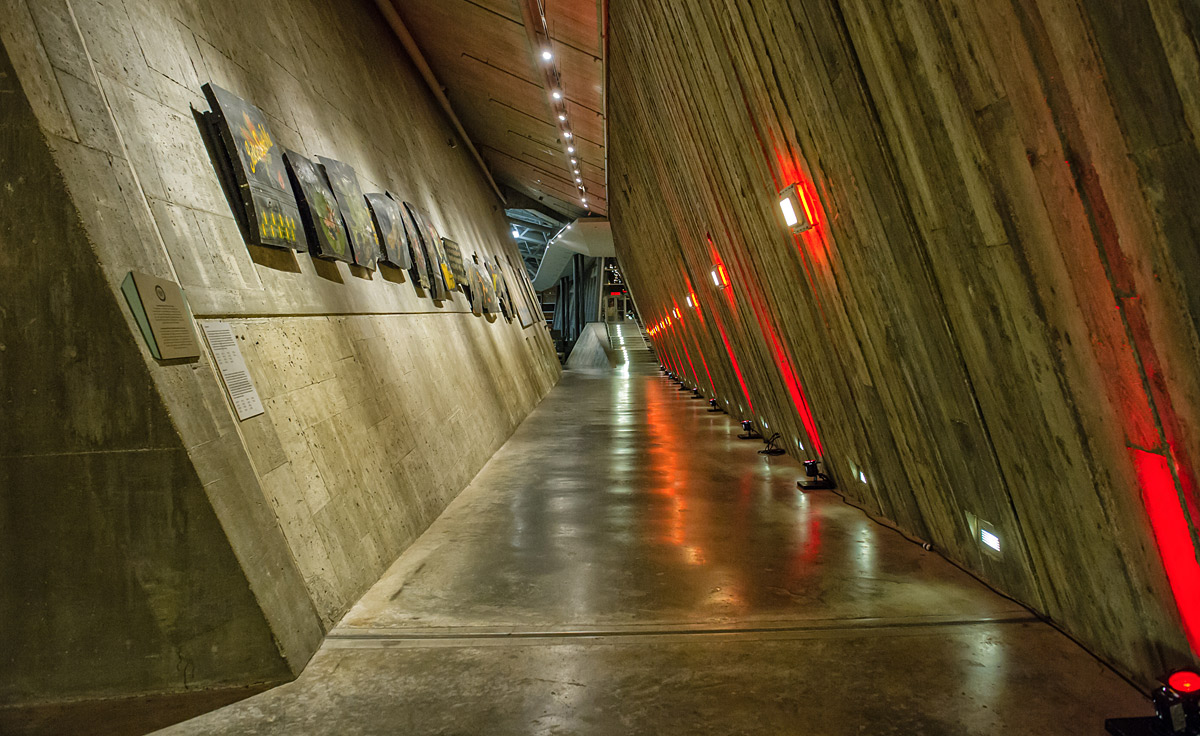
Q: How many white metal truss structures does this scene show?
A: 1